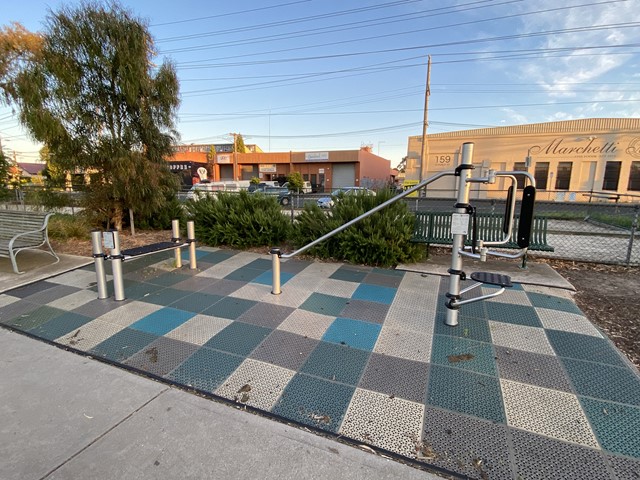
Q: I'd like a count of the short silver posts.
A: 5